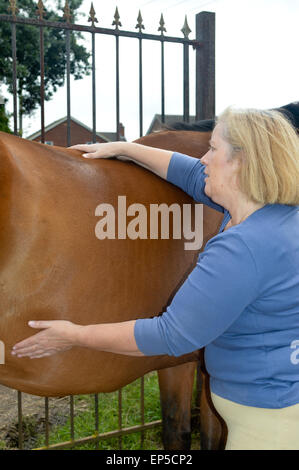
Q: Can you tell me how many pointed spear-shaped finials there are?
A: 8